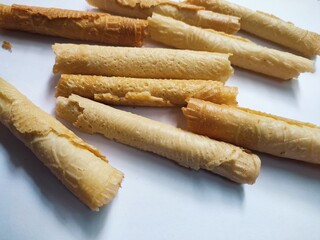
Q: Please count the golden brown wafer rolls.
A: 9